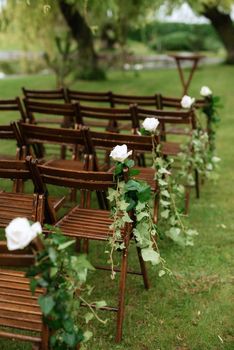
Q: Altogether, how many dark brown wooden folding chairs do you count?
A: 14